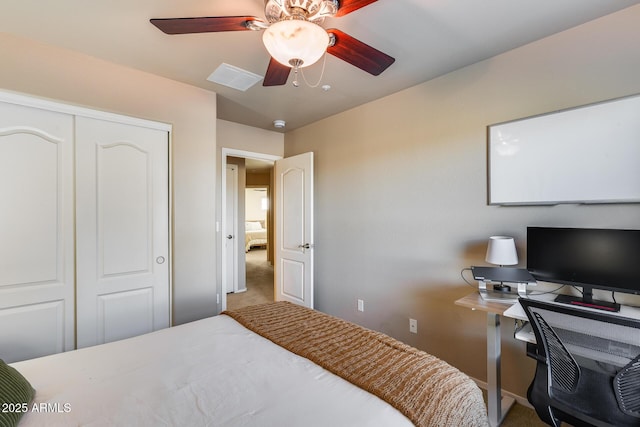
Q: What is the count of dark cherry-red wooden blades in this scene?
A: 4